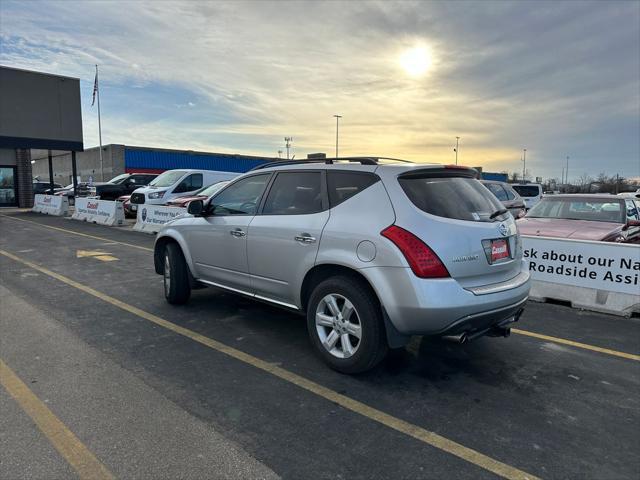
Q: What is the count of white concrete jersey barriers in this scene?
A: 4